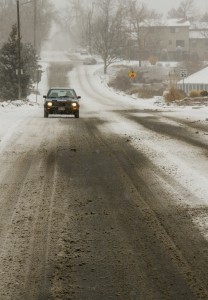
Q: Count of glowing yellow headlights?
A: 2